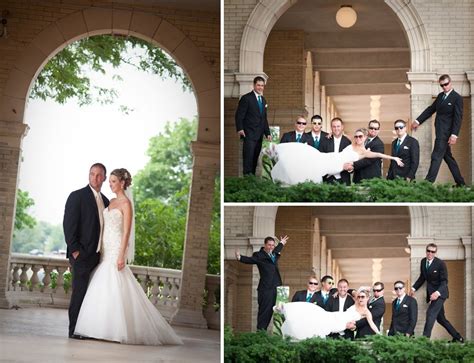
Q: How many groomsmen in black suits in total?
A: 6